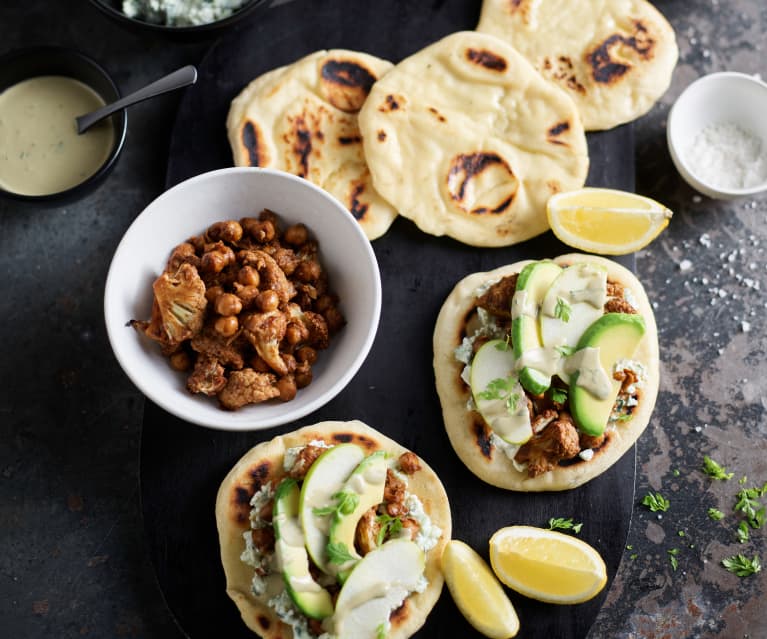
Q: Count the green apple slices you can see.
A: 4